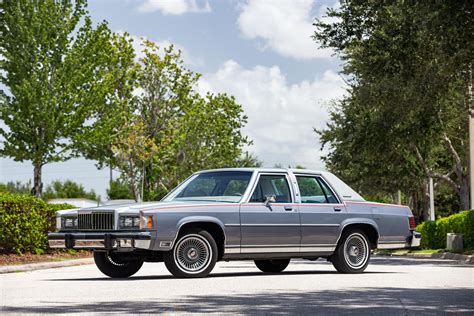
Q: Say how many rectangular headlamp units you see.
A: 4